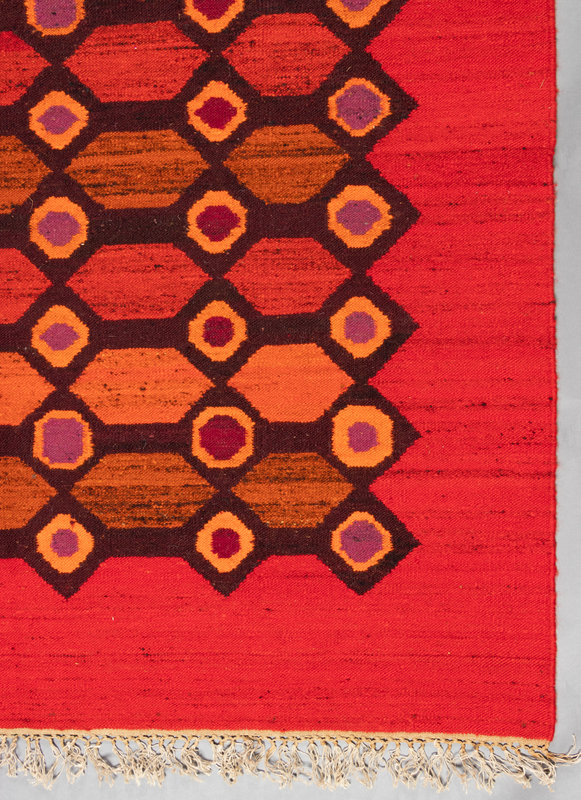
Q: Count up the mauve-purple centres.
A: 12